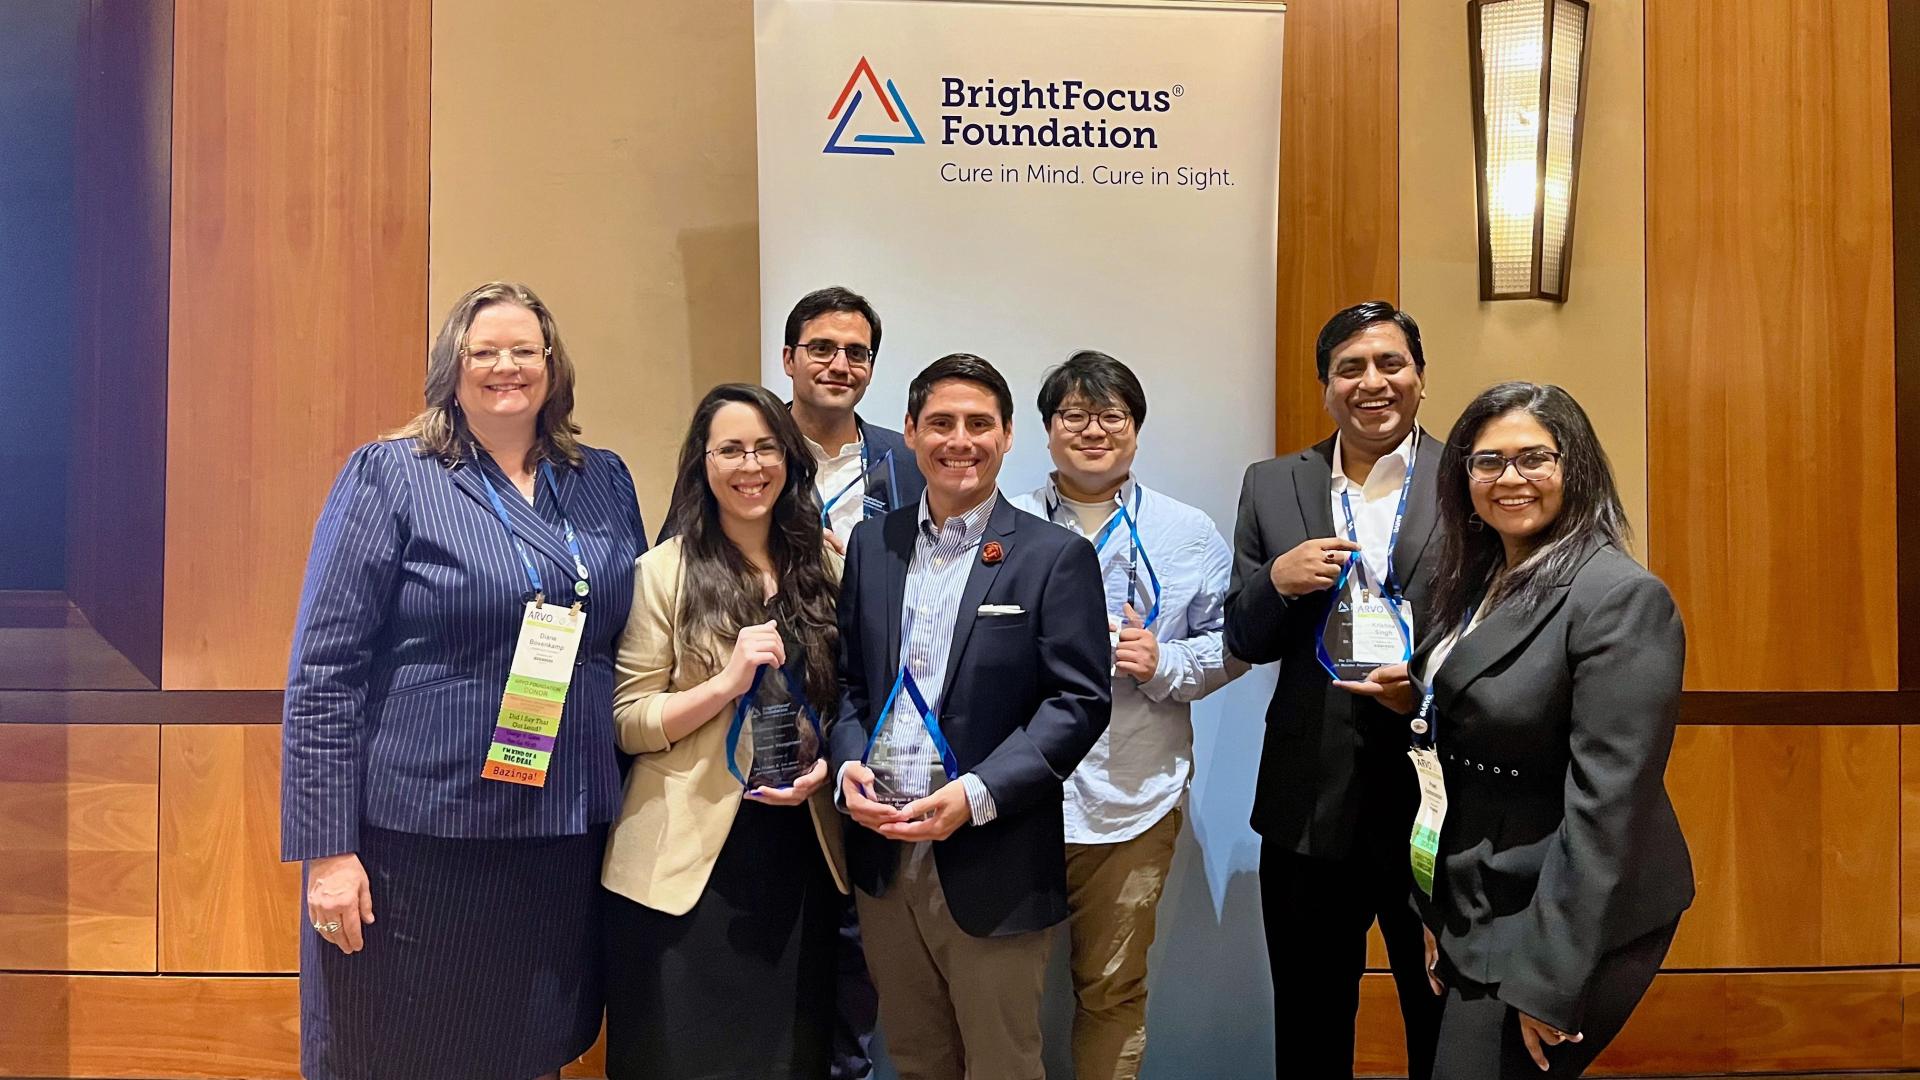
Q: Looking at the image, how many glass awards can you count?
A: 5